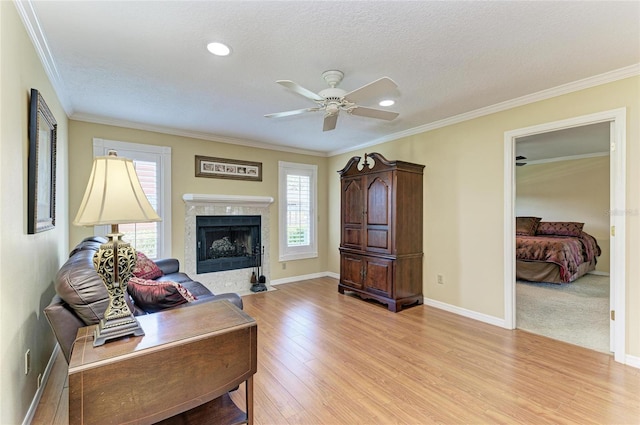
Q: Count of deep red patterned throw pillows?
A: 2